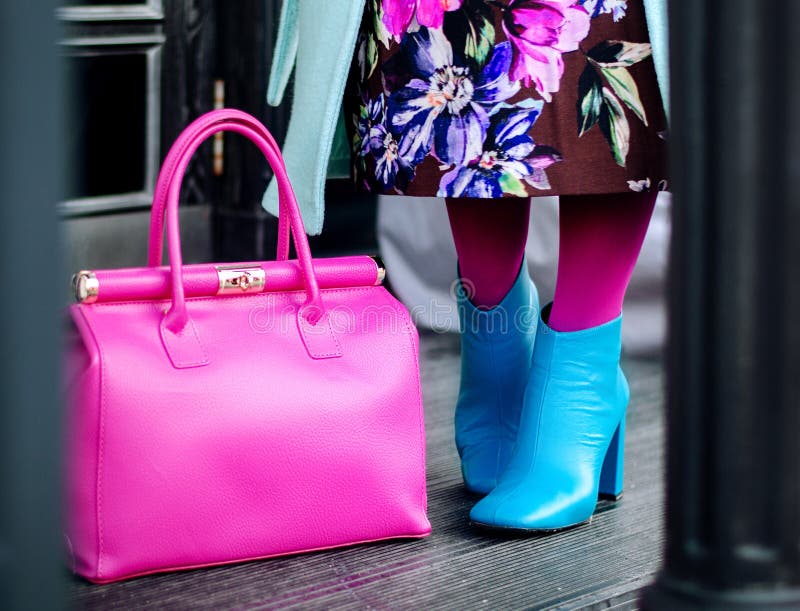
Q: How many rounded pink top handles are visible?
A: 2